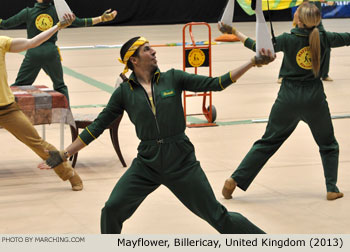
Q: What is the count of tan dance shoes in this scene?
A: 3